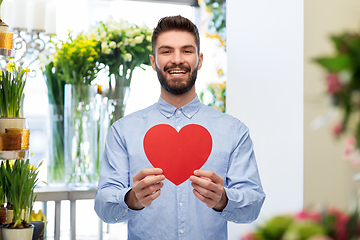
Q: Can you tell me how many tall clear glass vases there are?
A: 3